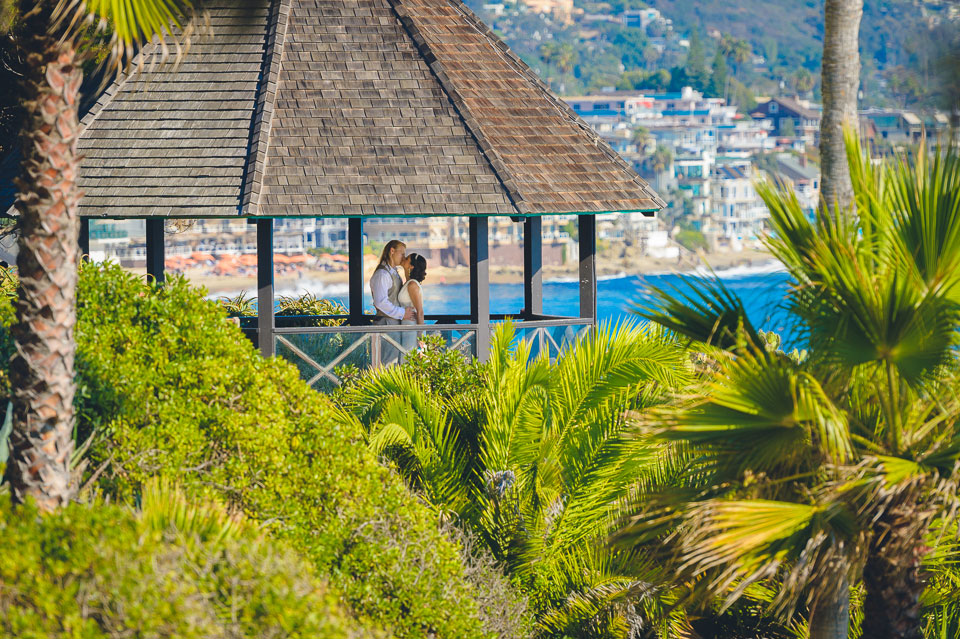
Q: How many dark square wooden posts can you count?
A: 7